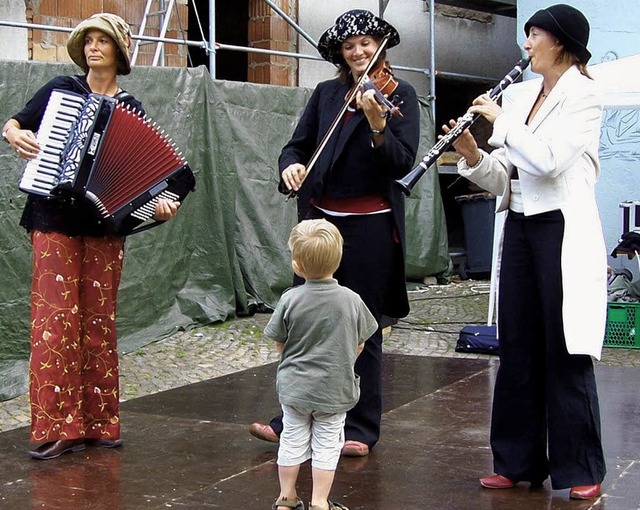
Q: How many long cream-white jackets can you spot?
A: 1